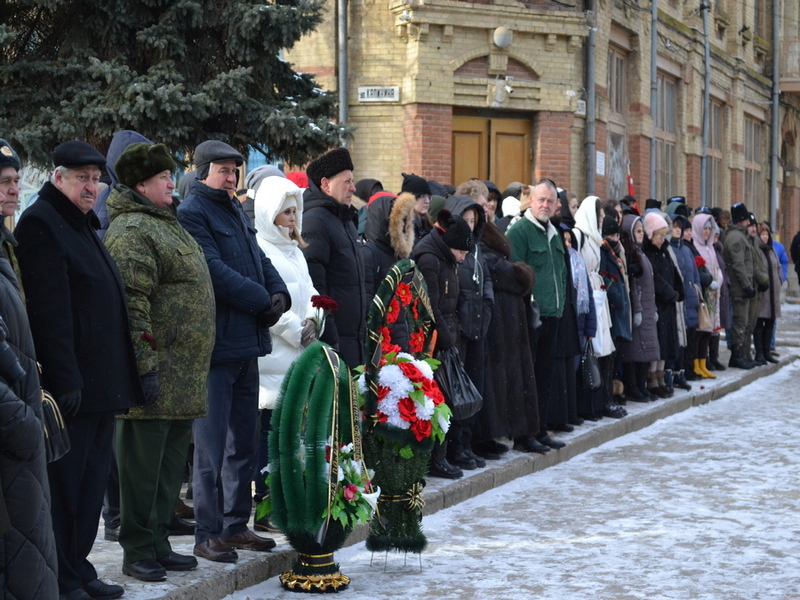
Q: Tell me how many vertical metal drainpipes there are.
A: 5